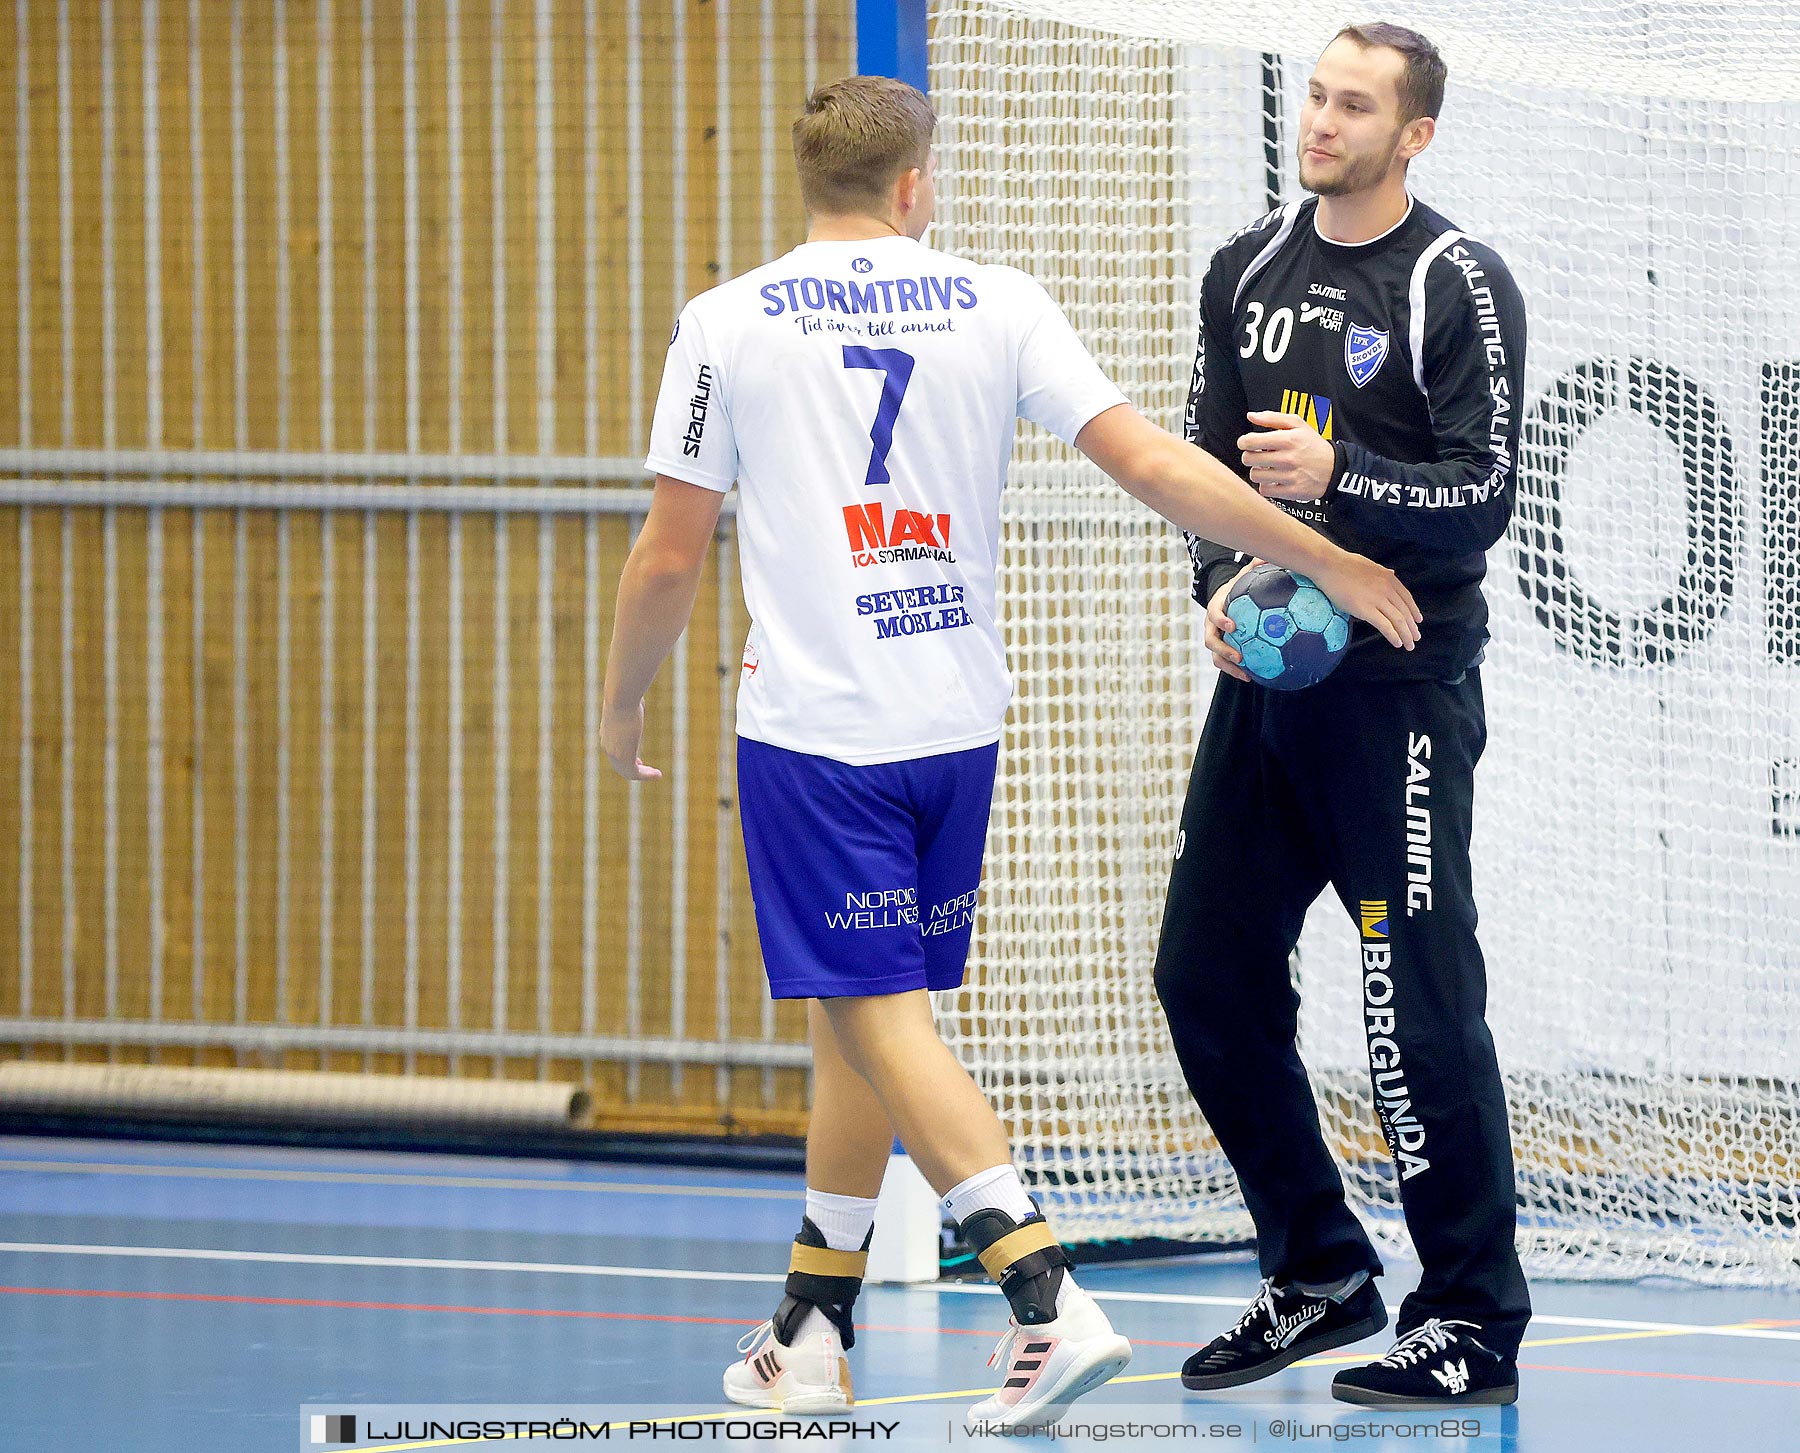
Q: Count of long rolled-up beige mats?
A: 1